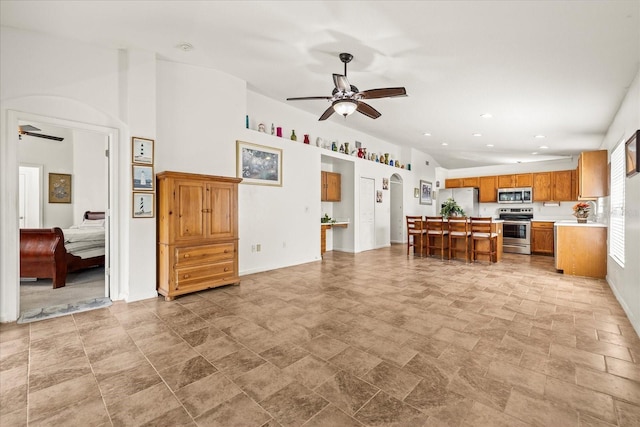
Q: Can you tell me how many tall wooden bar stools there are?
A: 4